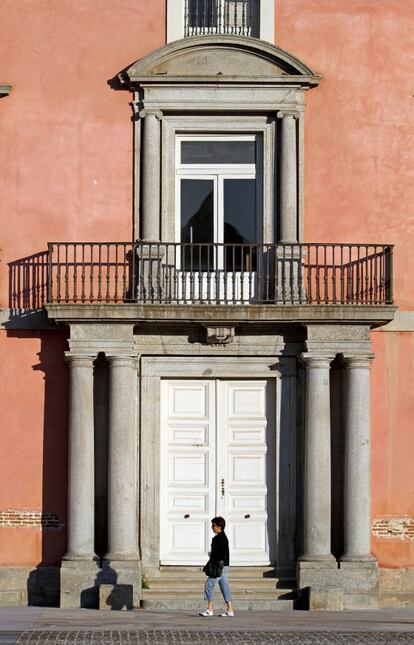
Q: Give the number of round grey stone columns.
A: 6